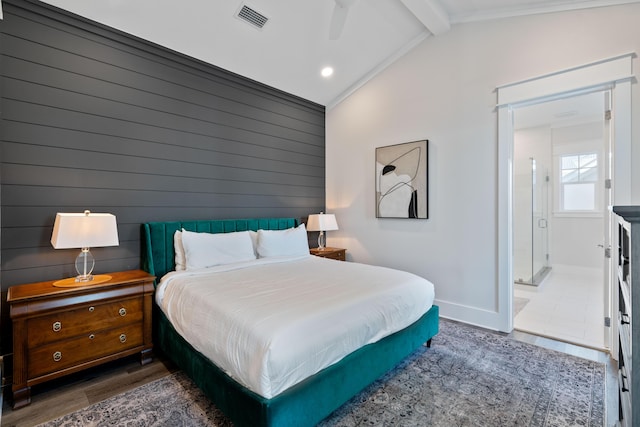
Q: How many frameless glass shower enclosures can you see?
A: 1